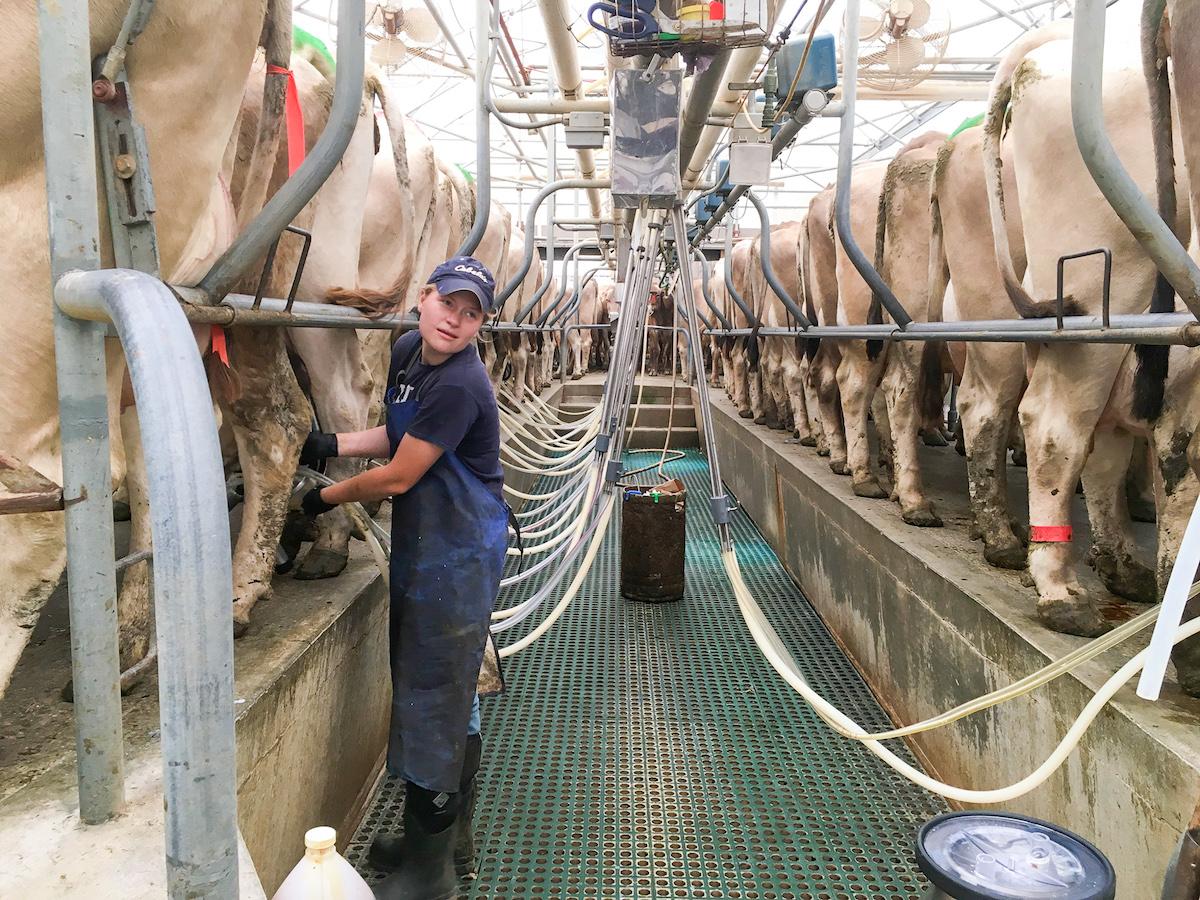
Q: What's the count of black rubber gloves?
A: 2